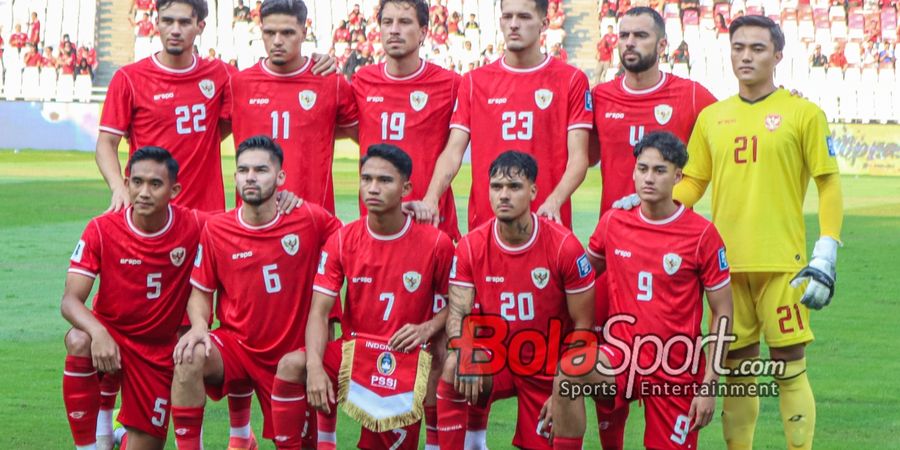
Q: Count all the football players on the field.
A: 11